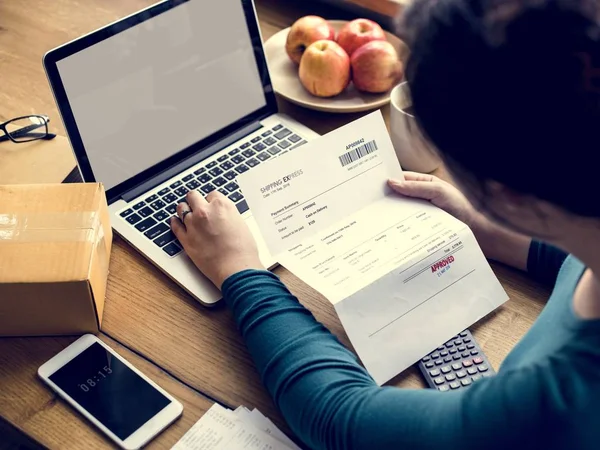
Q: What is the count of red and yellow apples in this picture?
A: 4